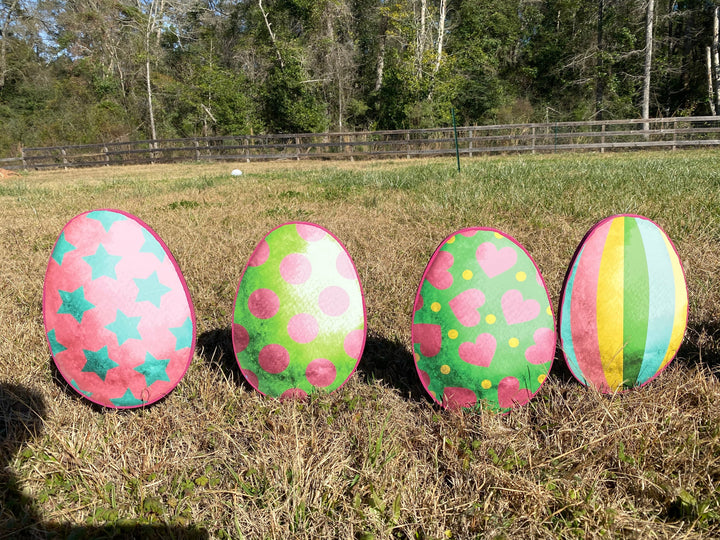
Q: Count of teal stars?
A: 13